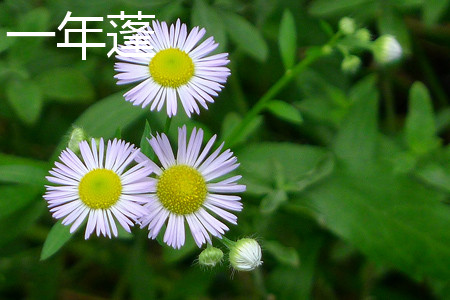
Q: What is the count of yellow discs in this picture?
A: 3